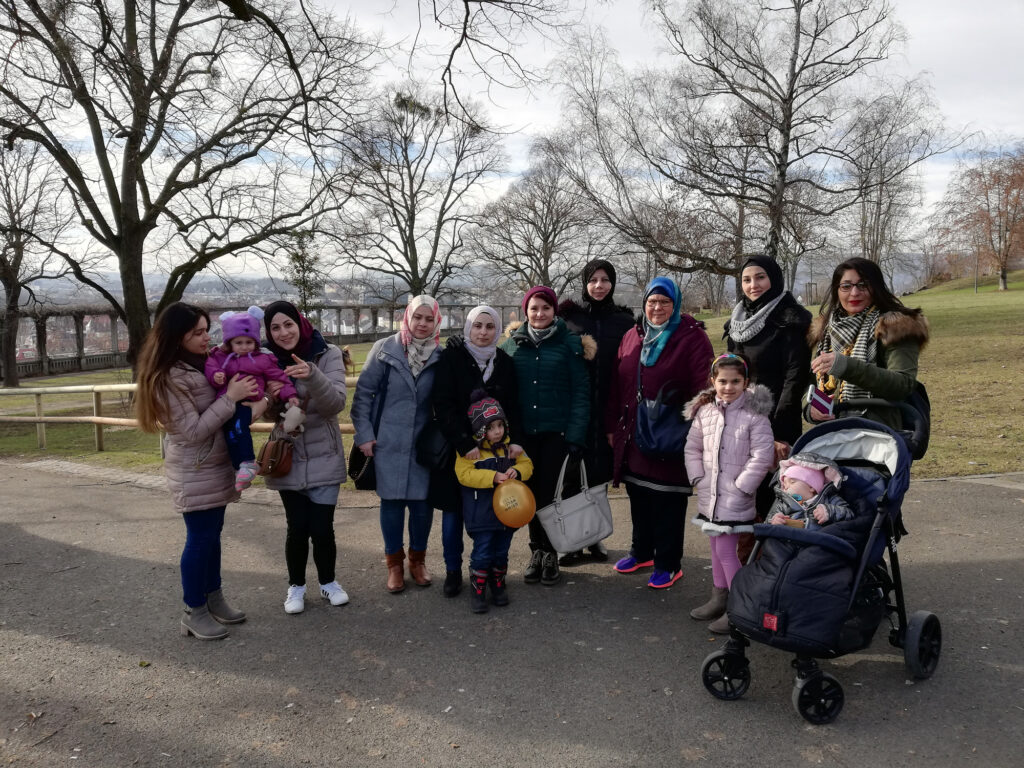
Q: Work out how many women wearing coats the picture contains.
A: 9